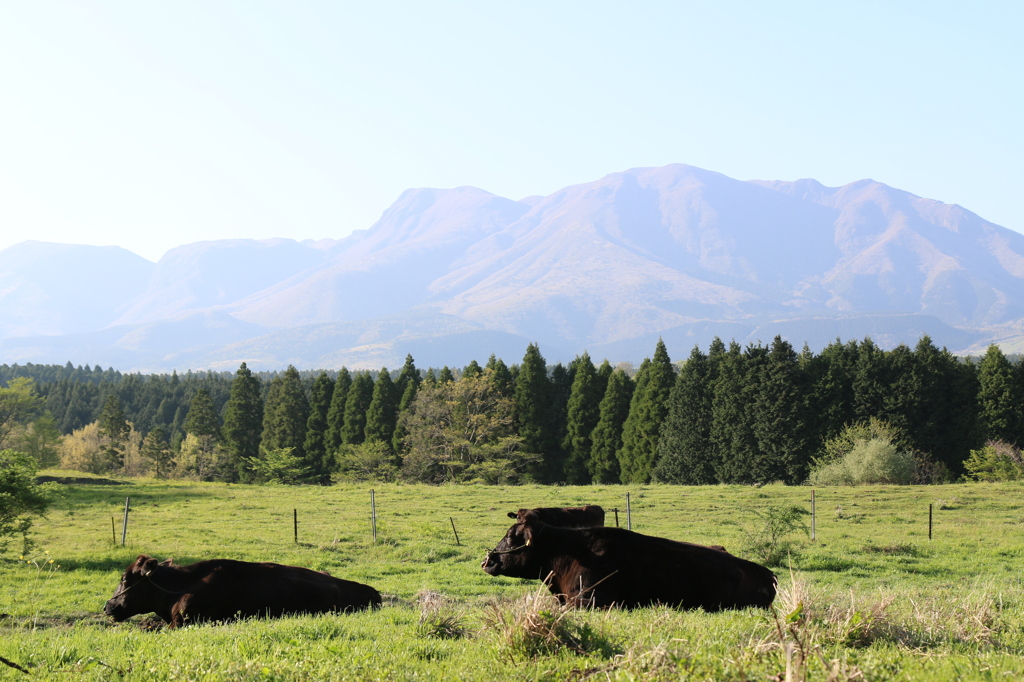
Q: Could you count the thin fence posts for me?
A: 9